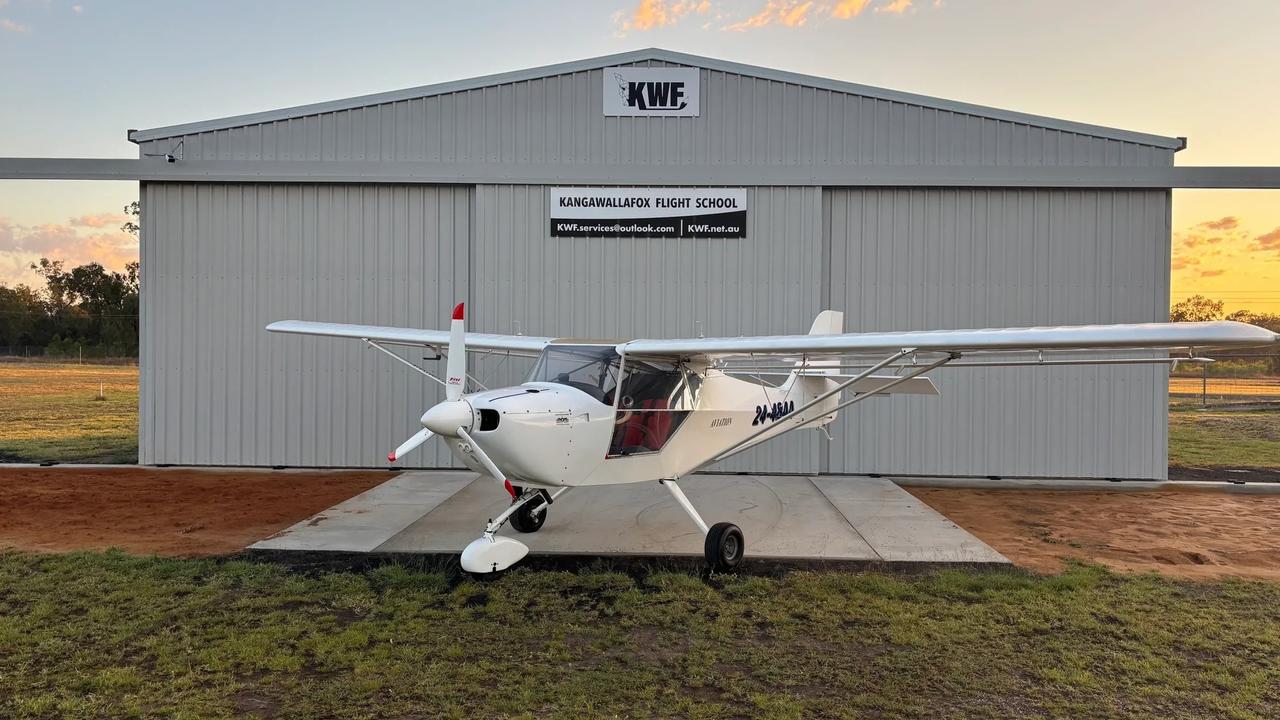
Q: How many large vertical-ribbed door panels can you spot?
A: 3